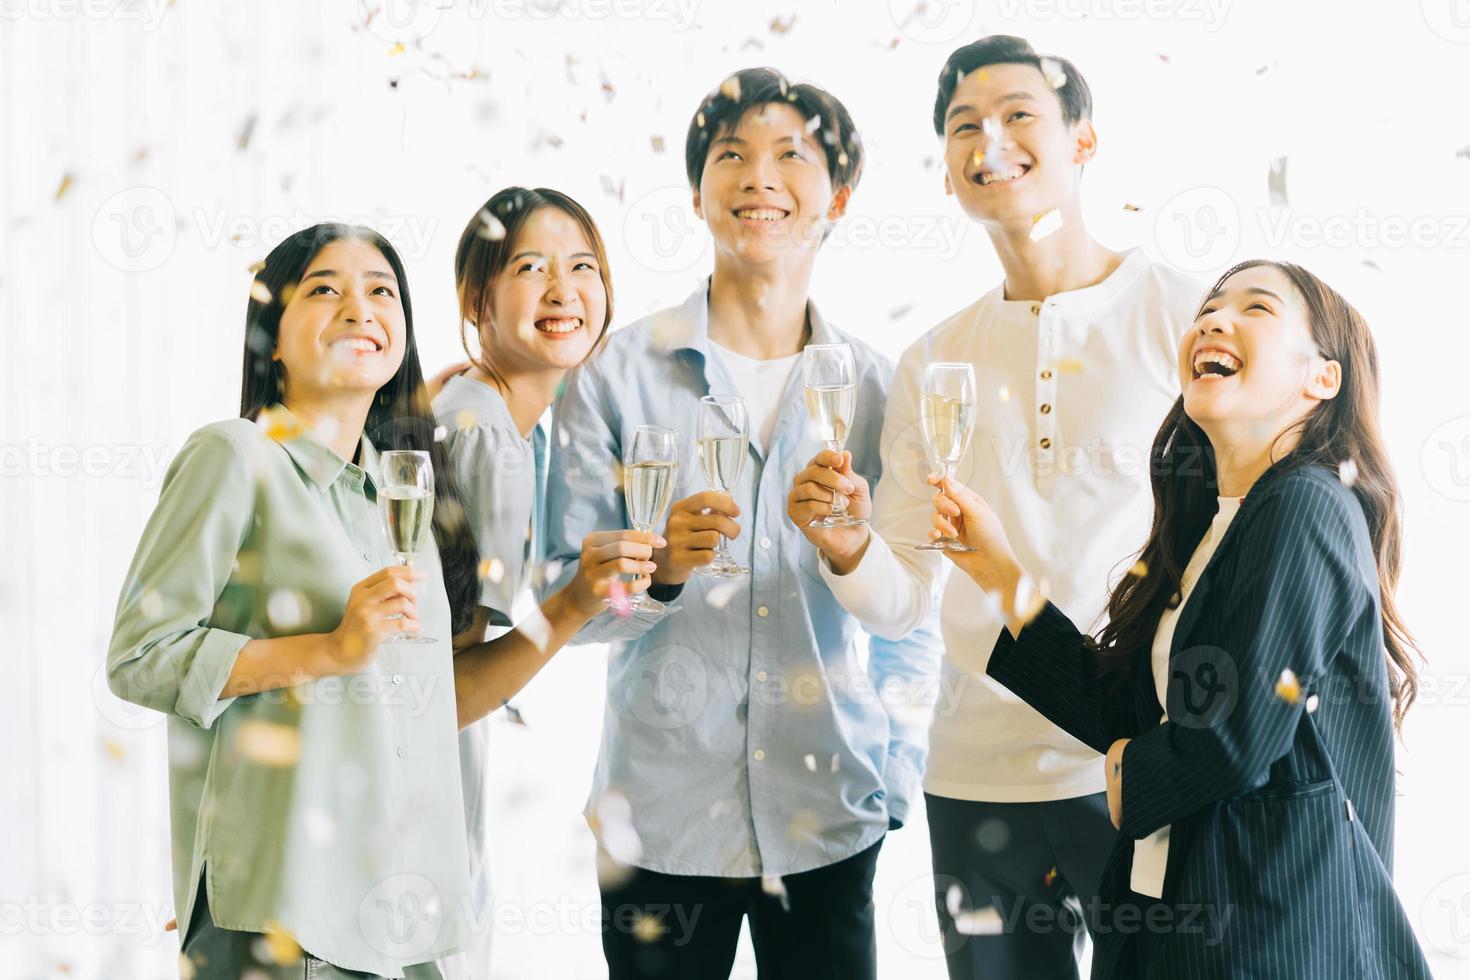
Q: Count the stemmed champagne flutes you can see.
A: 5